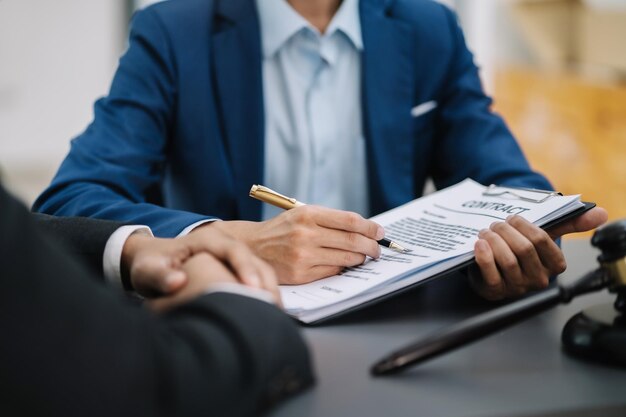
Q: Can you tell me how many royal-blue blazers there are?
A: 1